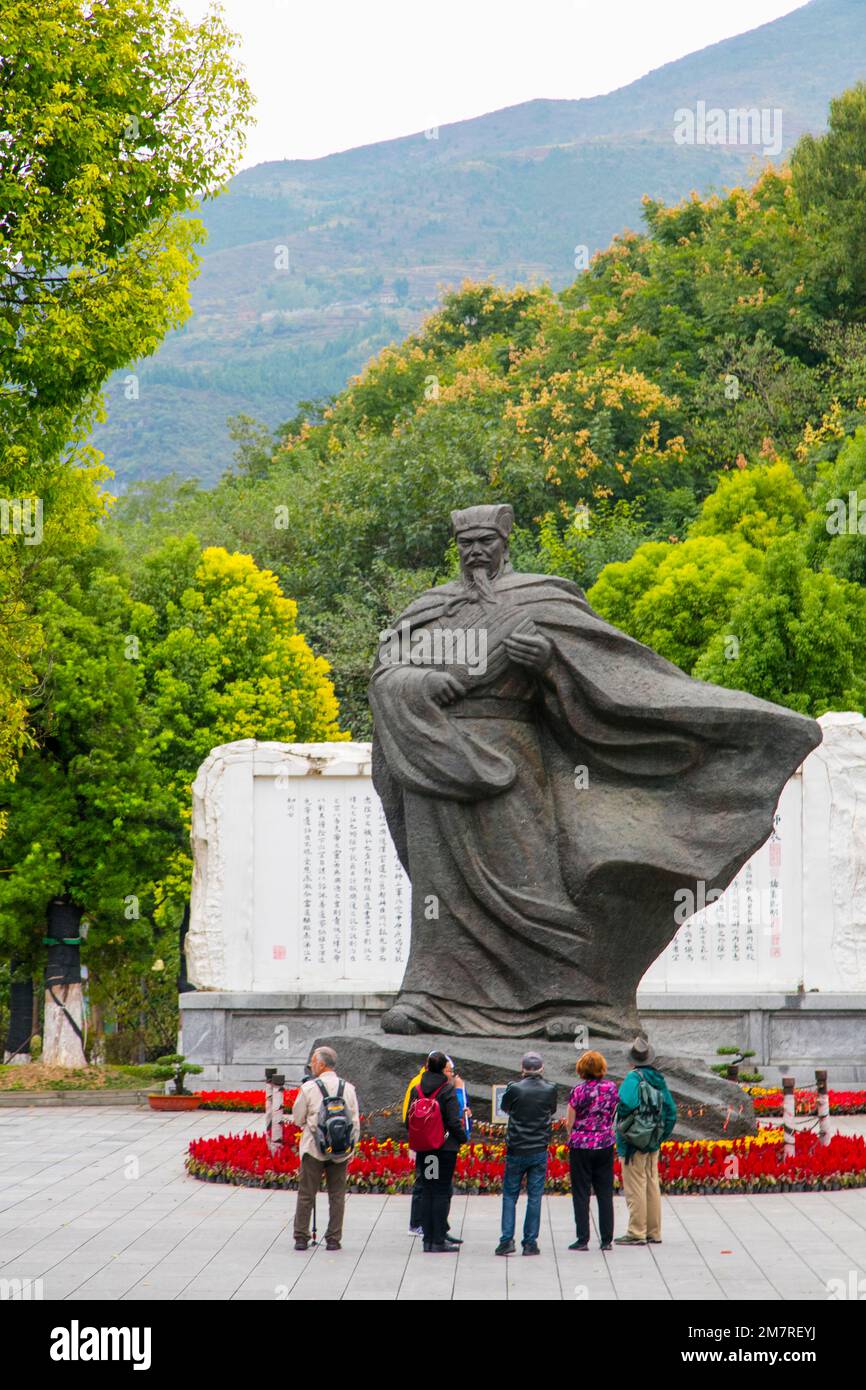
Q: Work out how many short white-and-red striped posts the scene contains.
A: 4